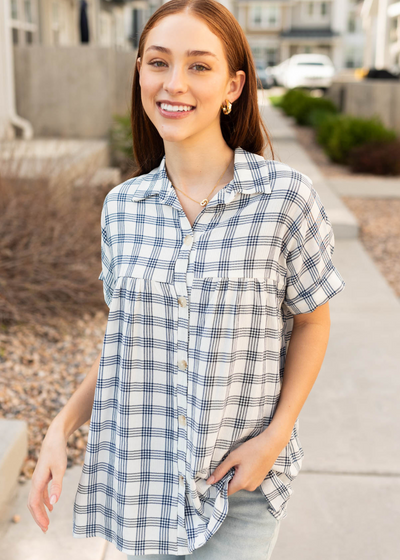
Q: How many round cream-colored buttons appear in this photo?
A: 5